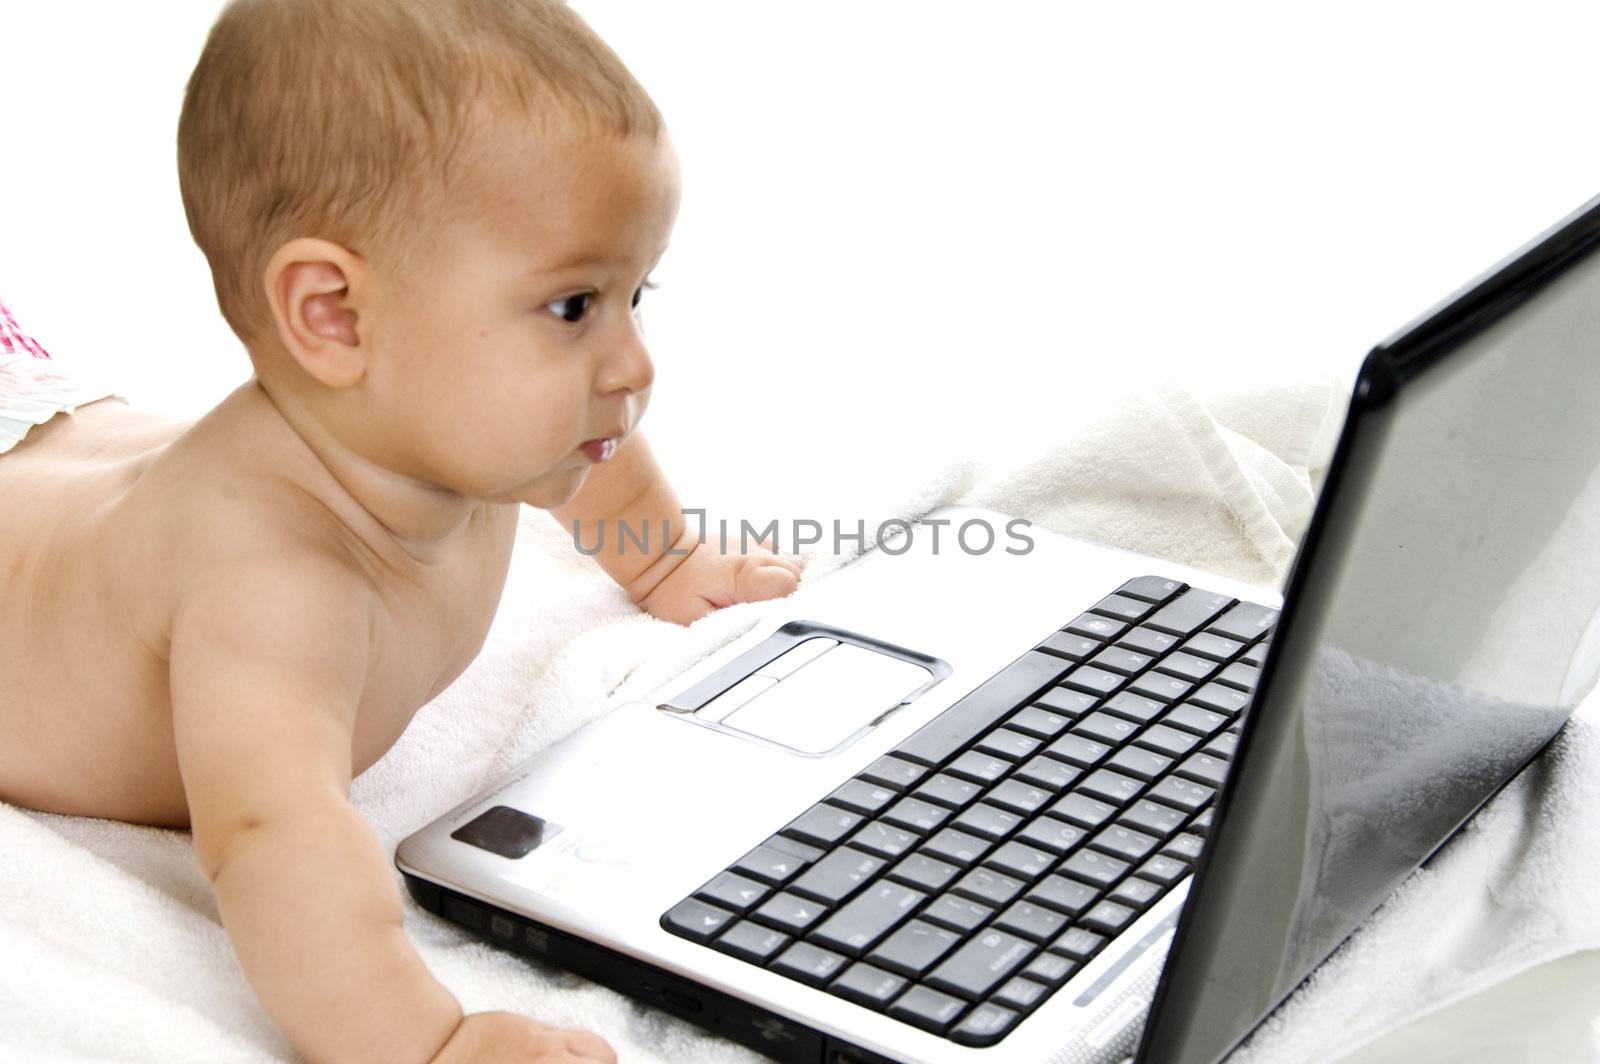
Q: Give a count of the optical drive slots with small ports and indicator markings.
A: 1